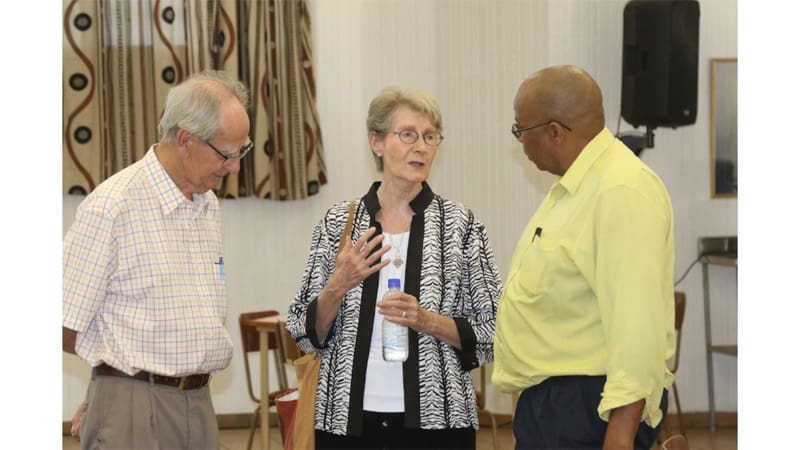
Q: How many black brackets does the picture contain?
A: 1